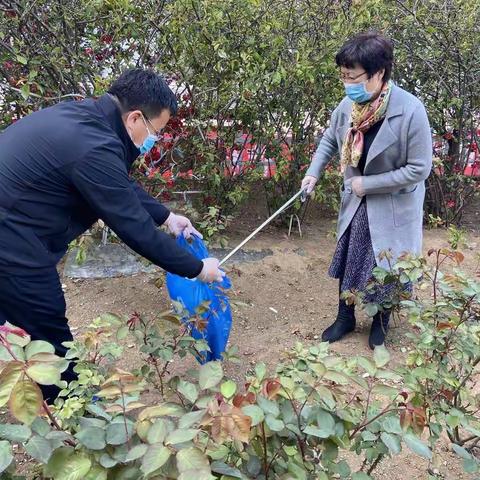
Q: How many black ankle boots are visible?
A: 2